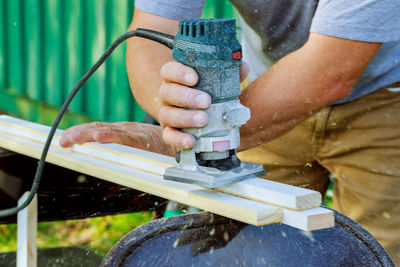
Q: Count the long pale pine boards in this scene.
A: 3